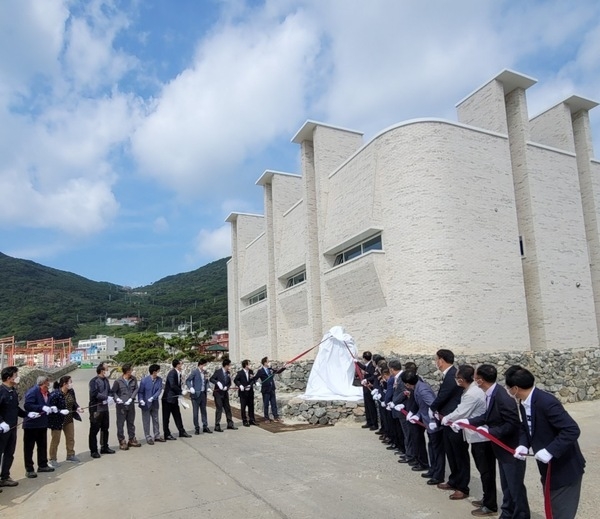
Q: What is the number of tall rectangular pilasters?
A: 5